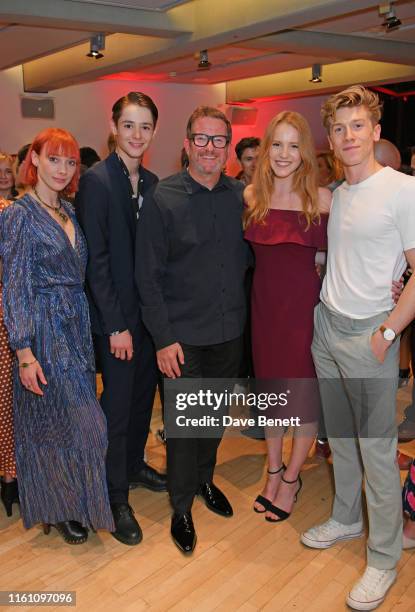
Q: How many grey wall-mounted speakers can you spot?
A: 2